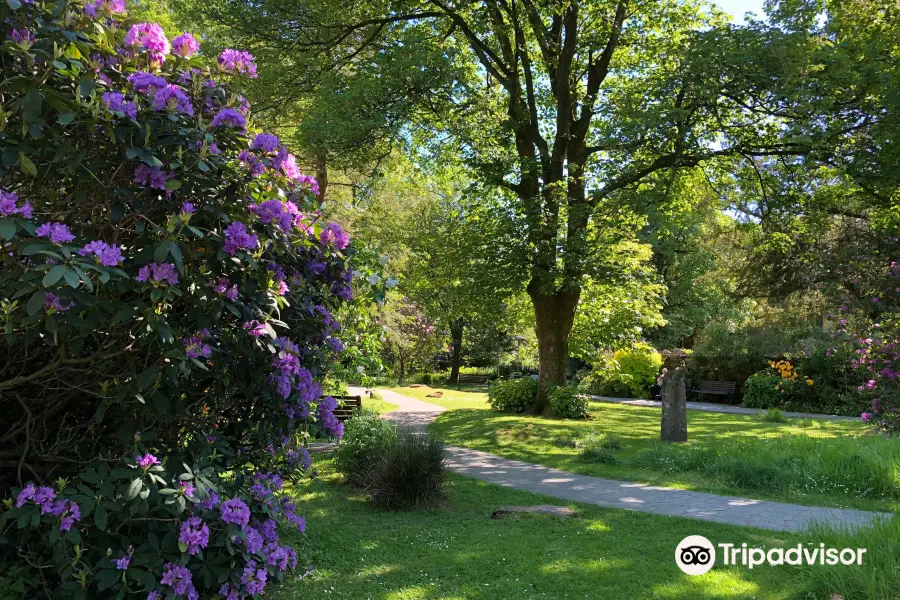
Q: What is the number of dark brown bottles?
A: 0